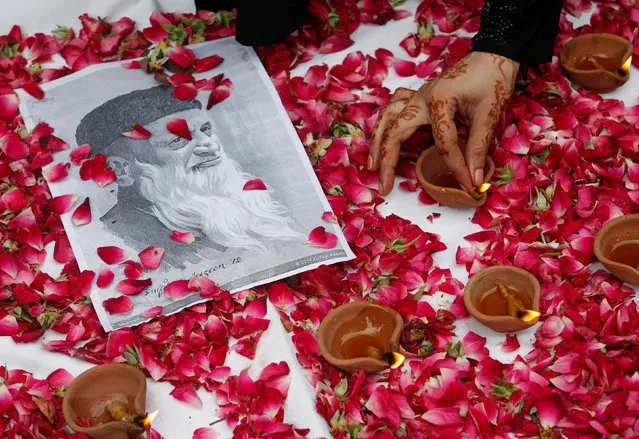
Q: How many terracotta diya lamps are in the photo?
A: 6